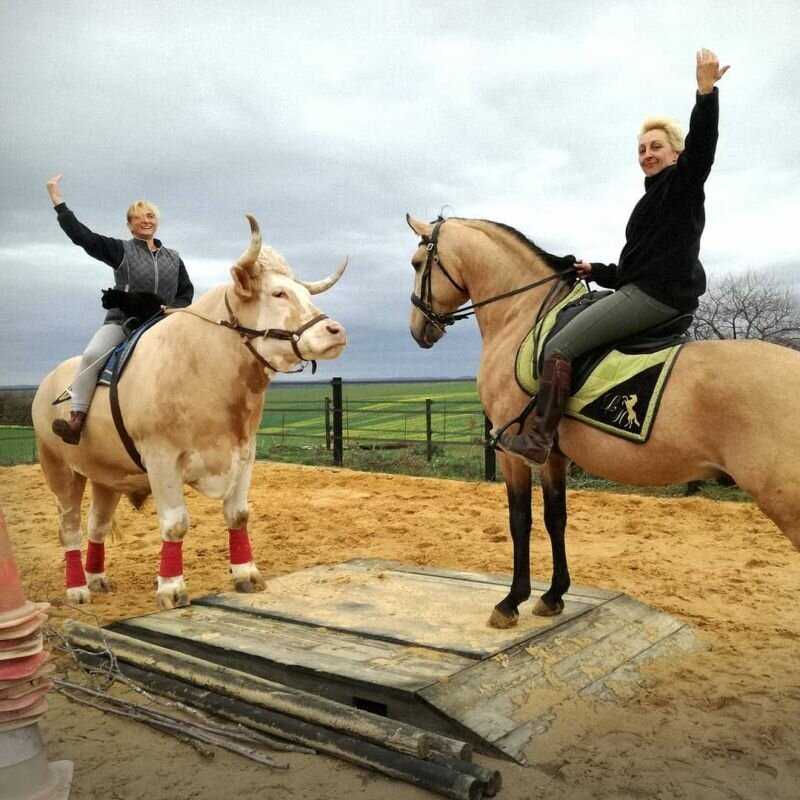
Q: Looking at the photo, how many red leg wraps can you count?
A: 4